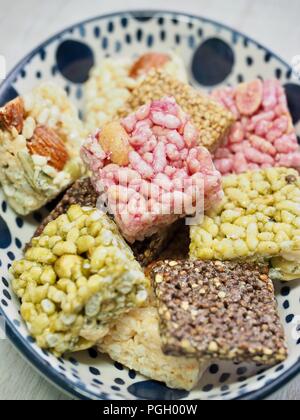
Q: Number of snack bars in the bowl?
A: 10